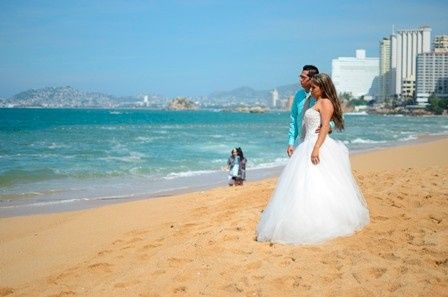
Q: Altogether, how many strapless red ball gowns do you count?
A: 0